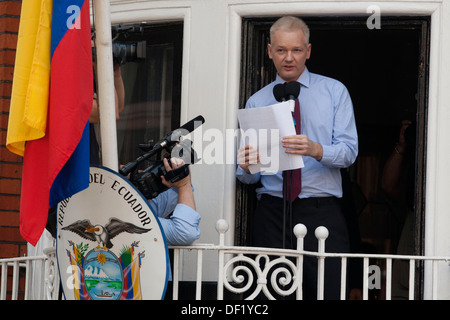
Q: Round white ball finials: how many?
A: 3